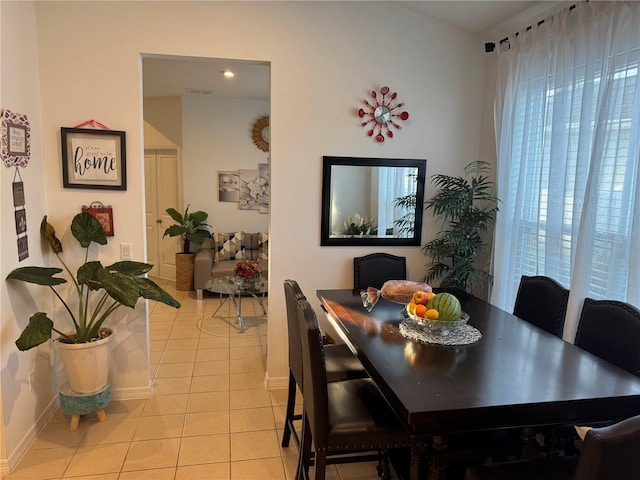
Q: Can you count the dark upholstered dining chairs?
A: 6